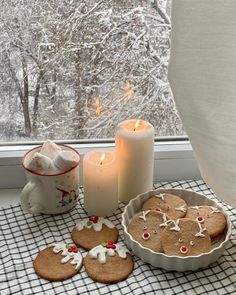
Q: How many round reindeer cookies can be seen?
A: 4